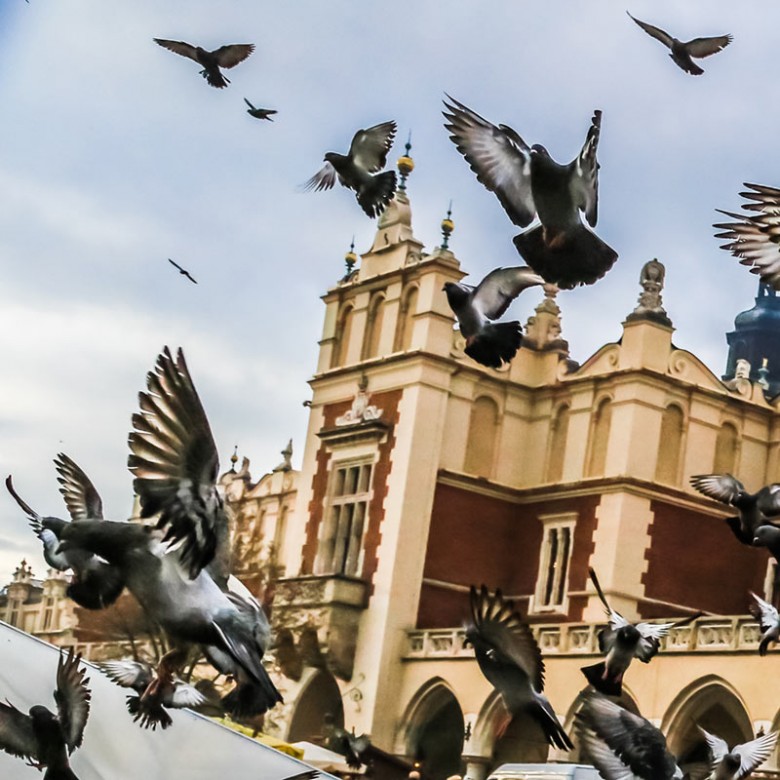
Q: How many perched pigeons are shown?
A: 0